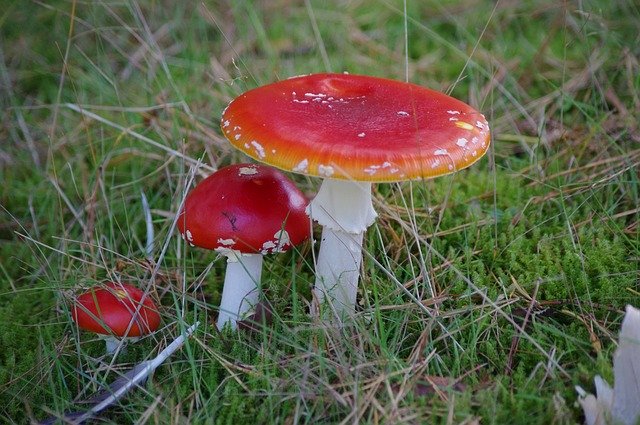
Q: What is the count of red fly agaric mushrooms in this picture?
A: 3